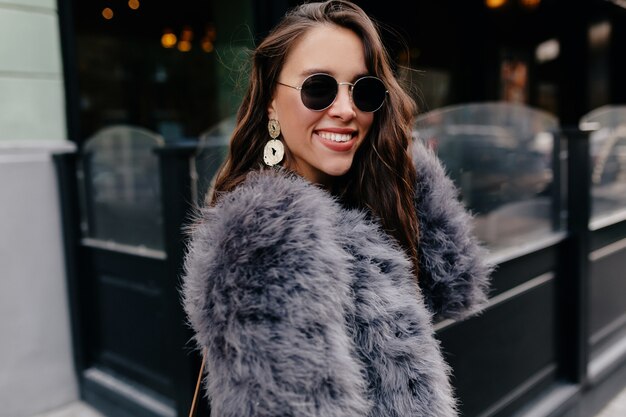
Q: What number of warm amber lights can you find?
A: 7